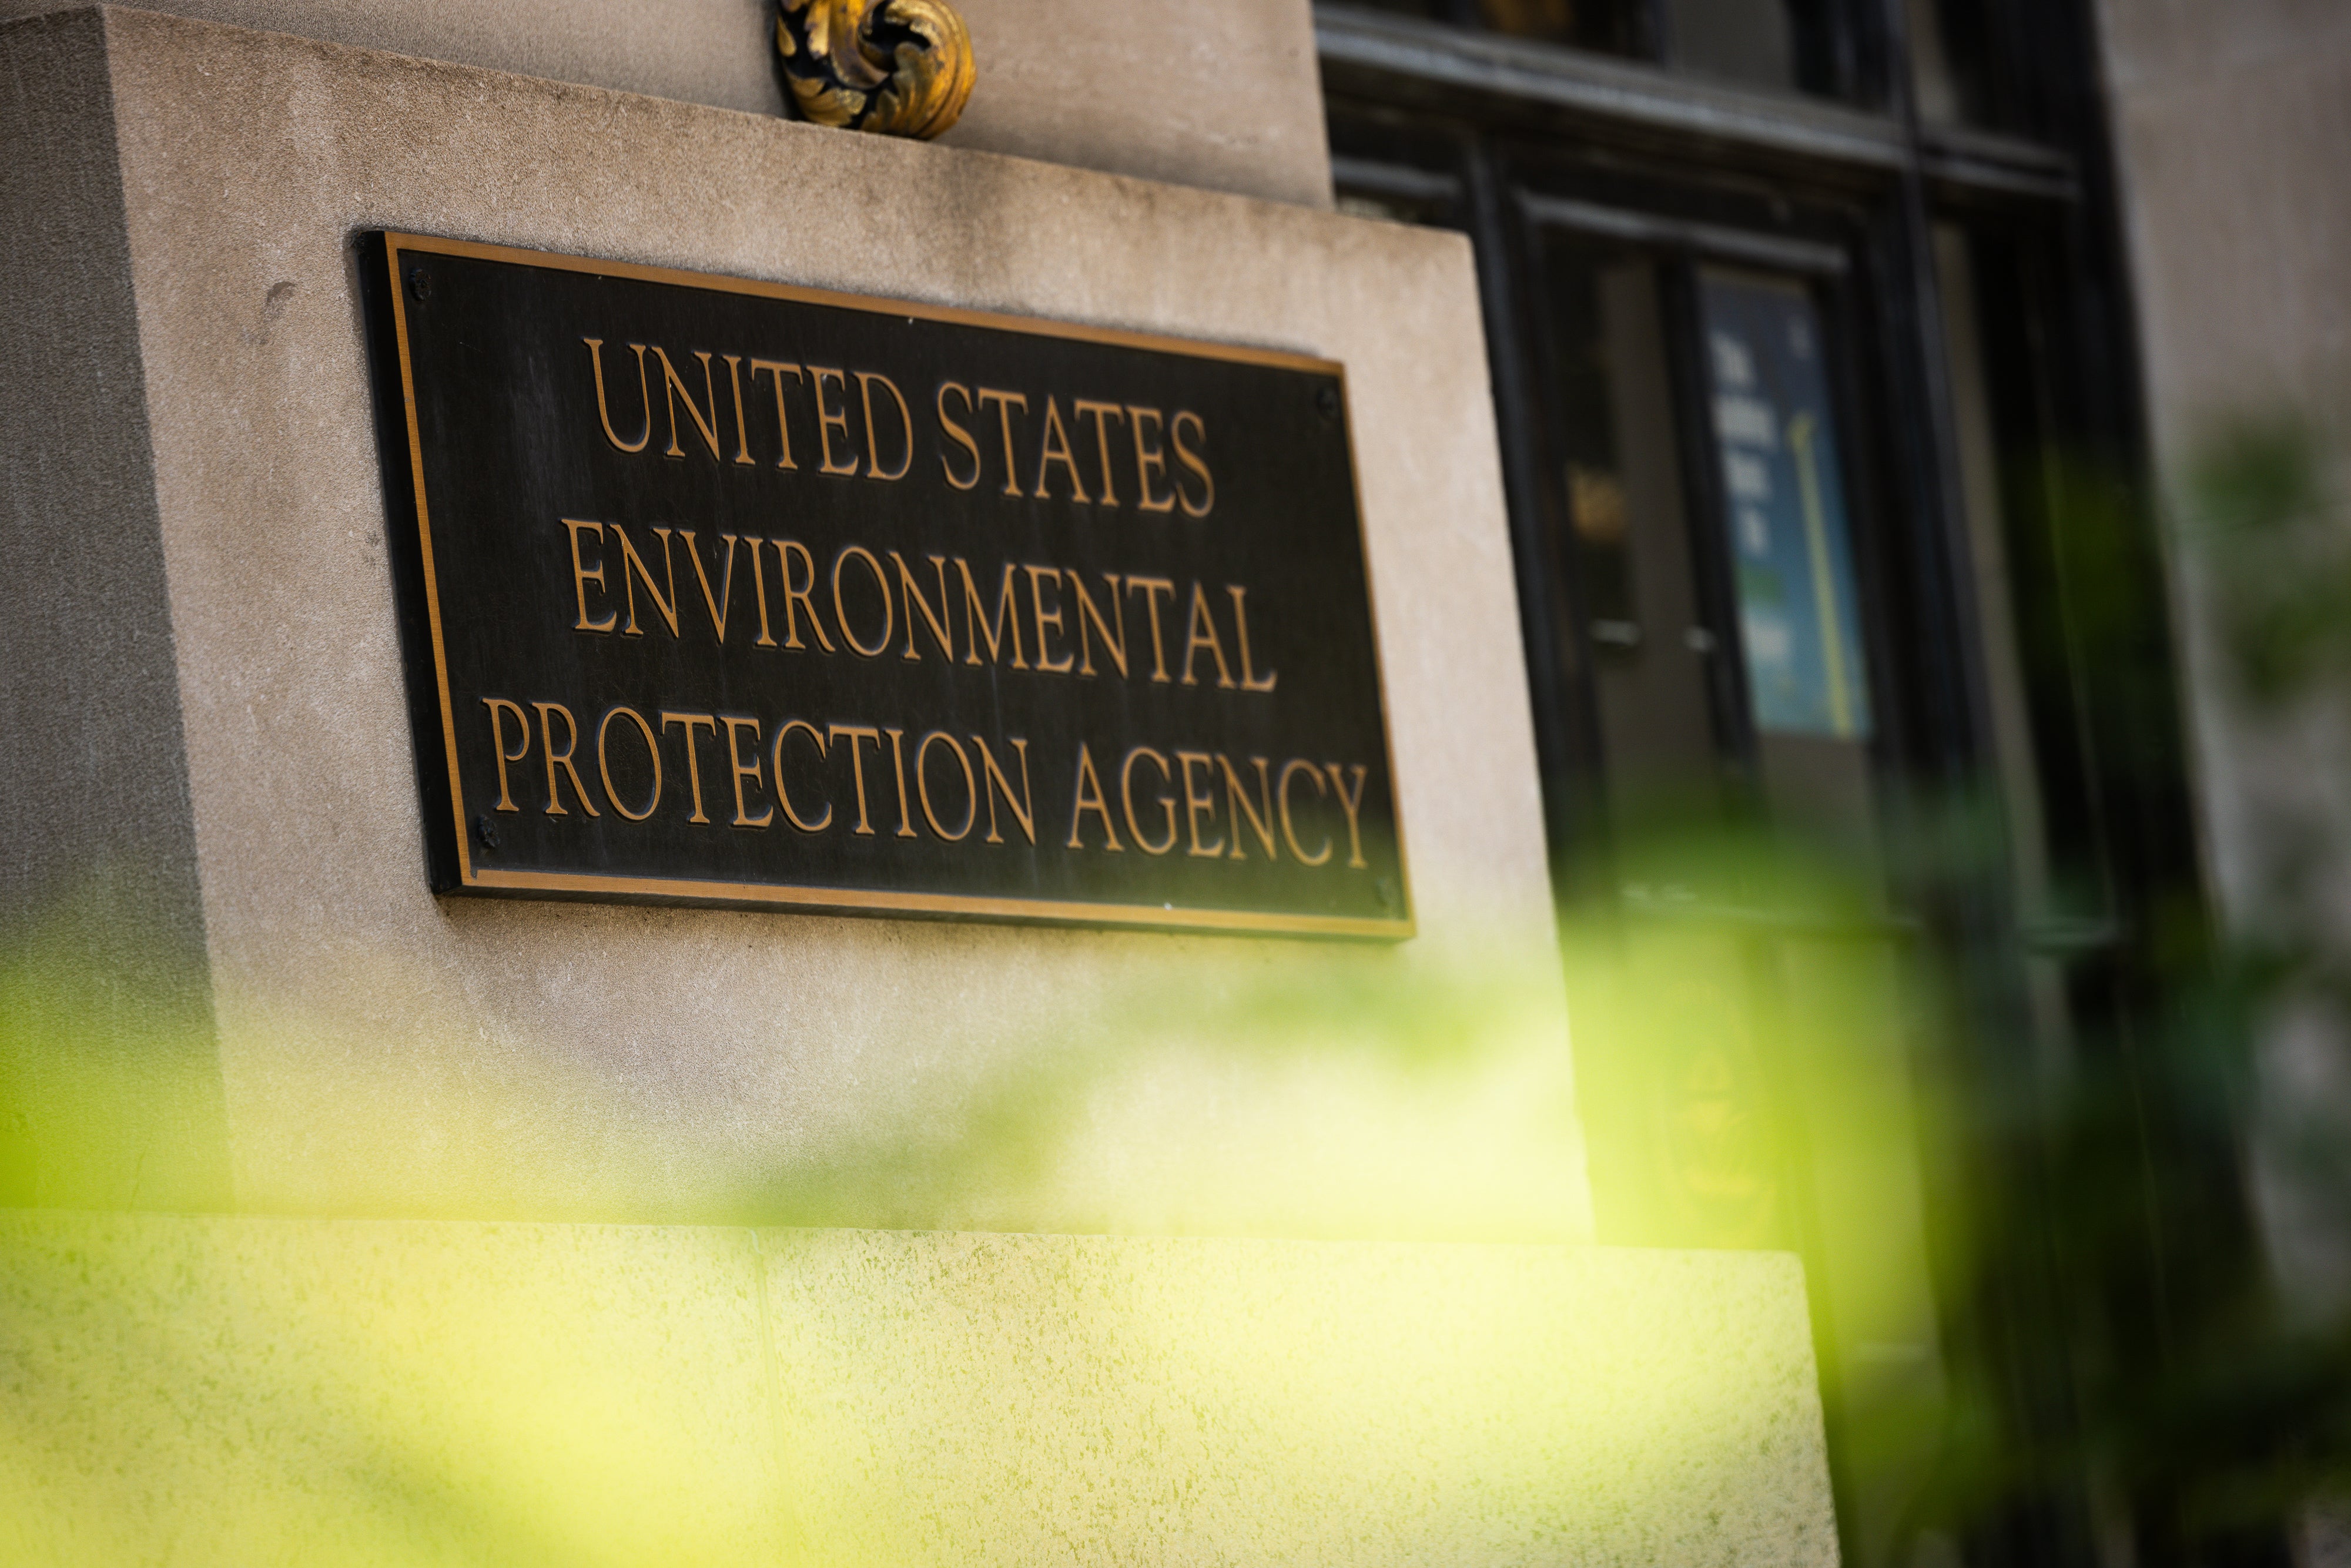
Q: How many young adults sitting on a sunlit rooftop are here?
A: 0